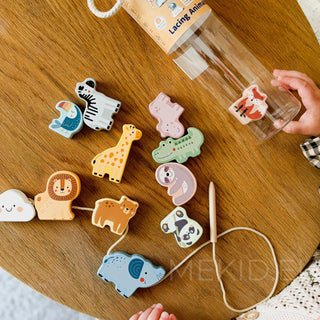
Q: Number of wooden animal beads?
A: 11